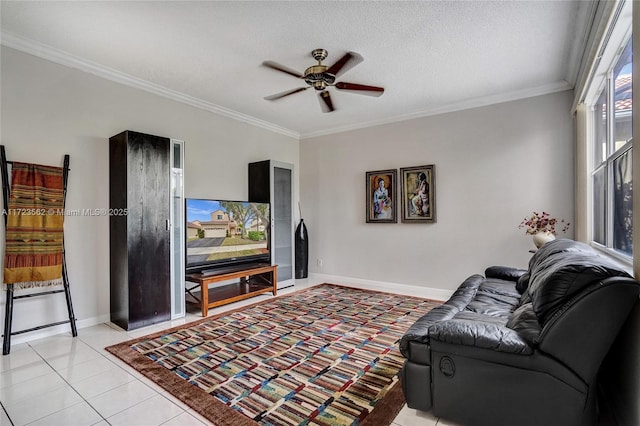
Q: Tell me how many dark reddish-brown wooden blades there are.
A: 5